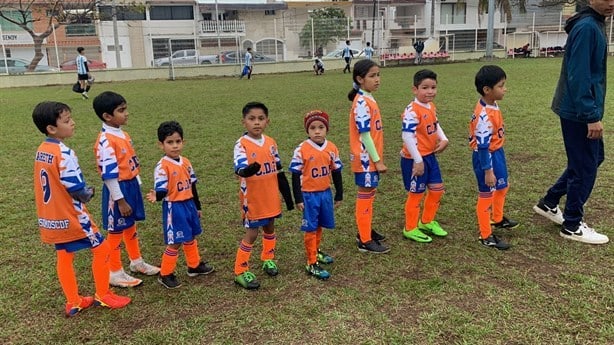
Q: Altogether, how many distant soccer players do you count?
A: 5